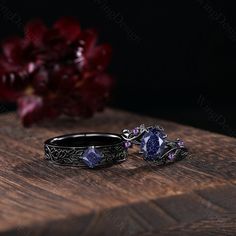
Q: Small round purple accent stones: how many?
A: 4